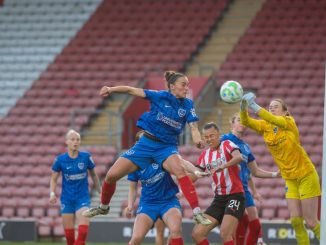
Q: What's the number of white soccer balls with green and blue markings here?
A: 1